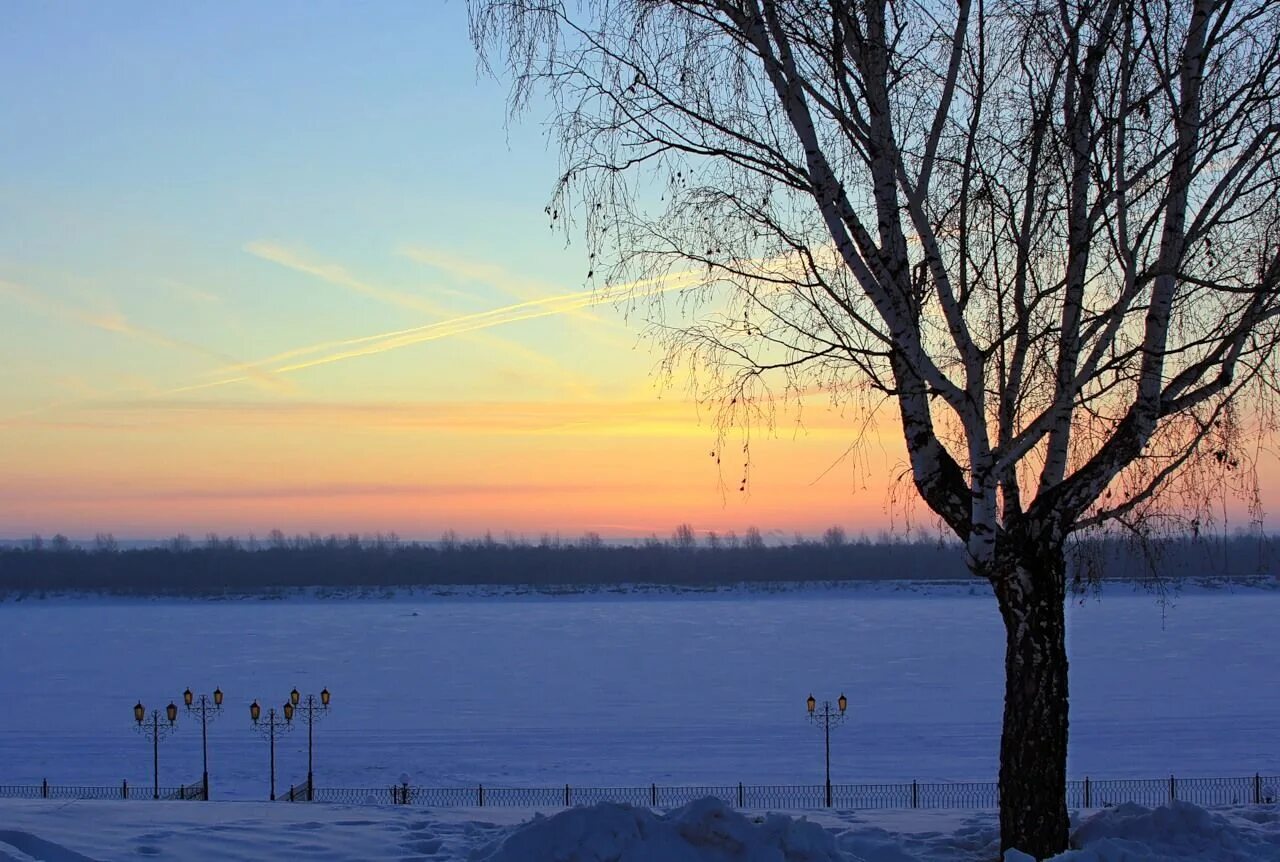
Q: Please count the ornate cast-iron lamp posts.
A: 5